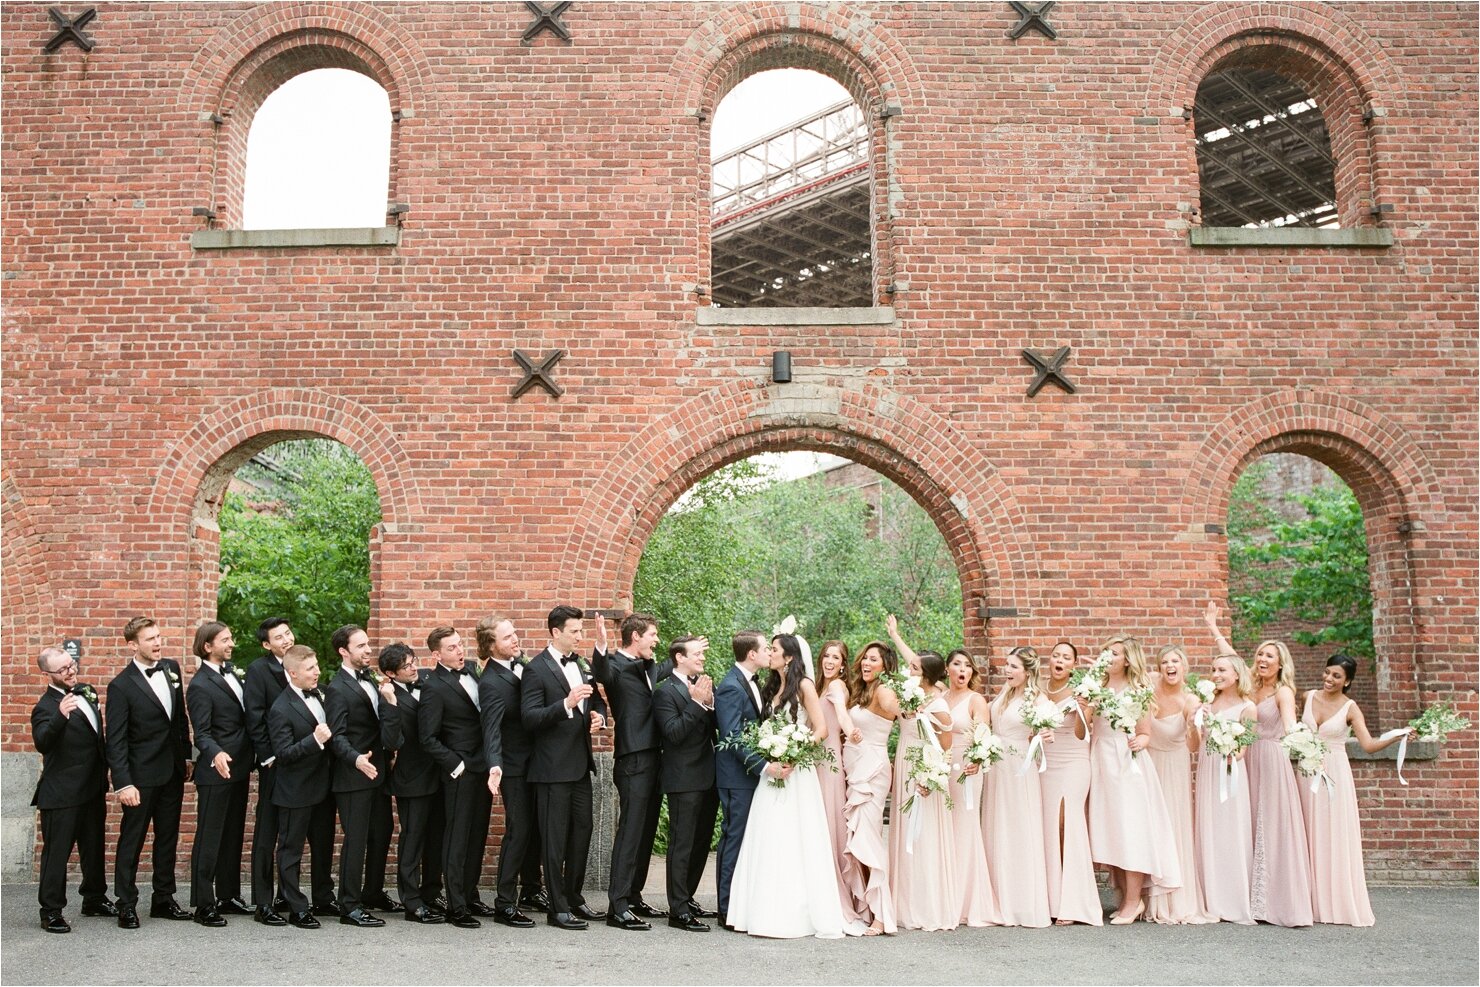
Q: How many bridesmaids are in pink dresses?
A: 11